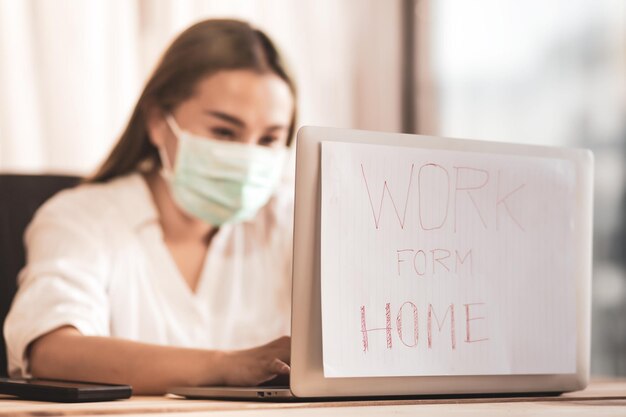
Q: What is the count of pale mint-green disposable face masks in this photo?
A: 1